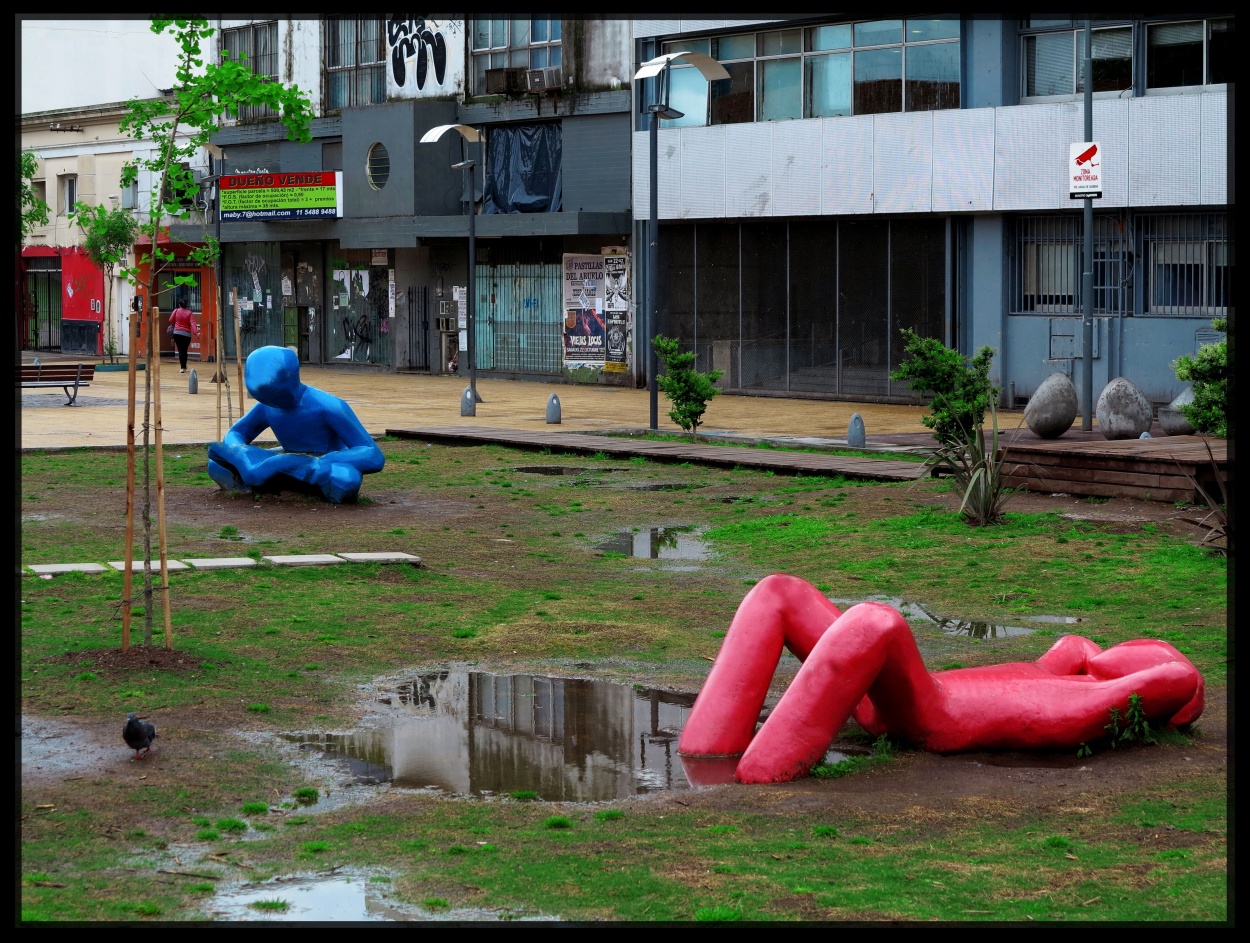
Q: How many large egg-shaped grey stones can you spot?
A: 3